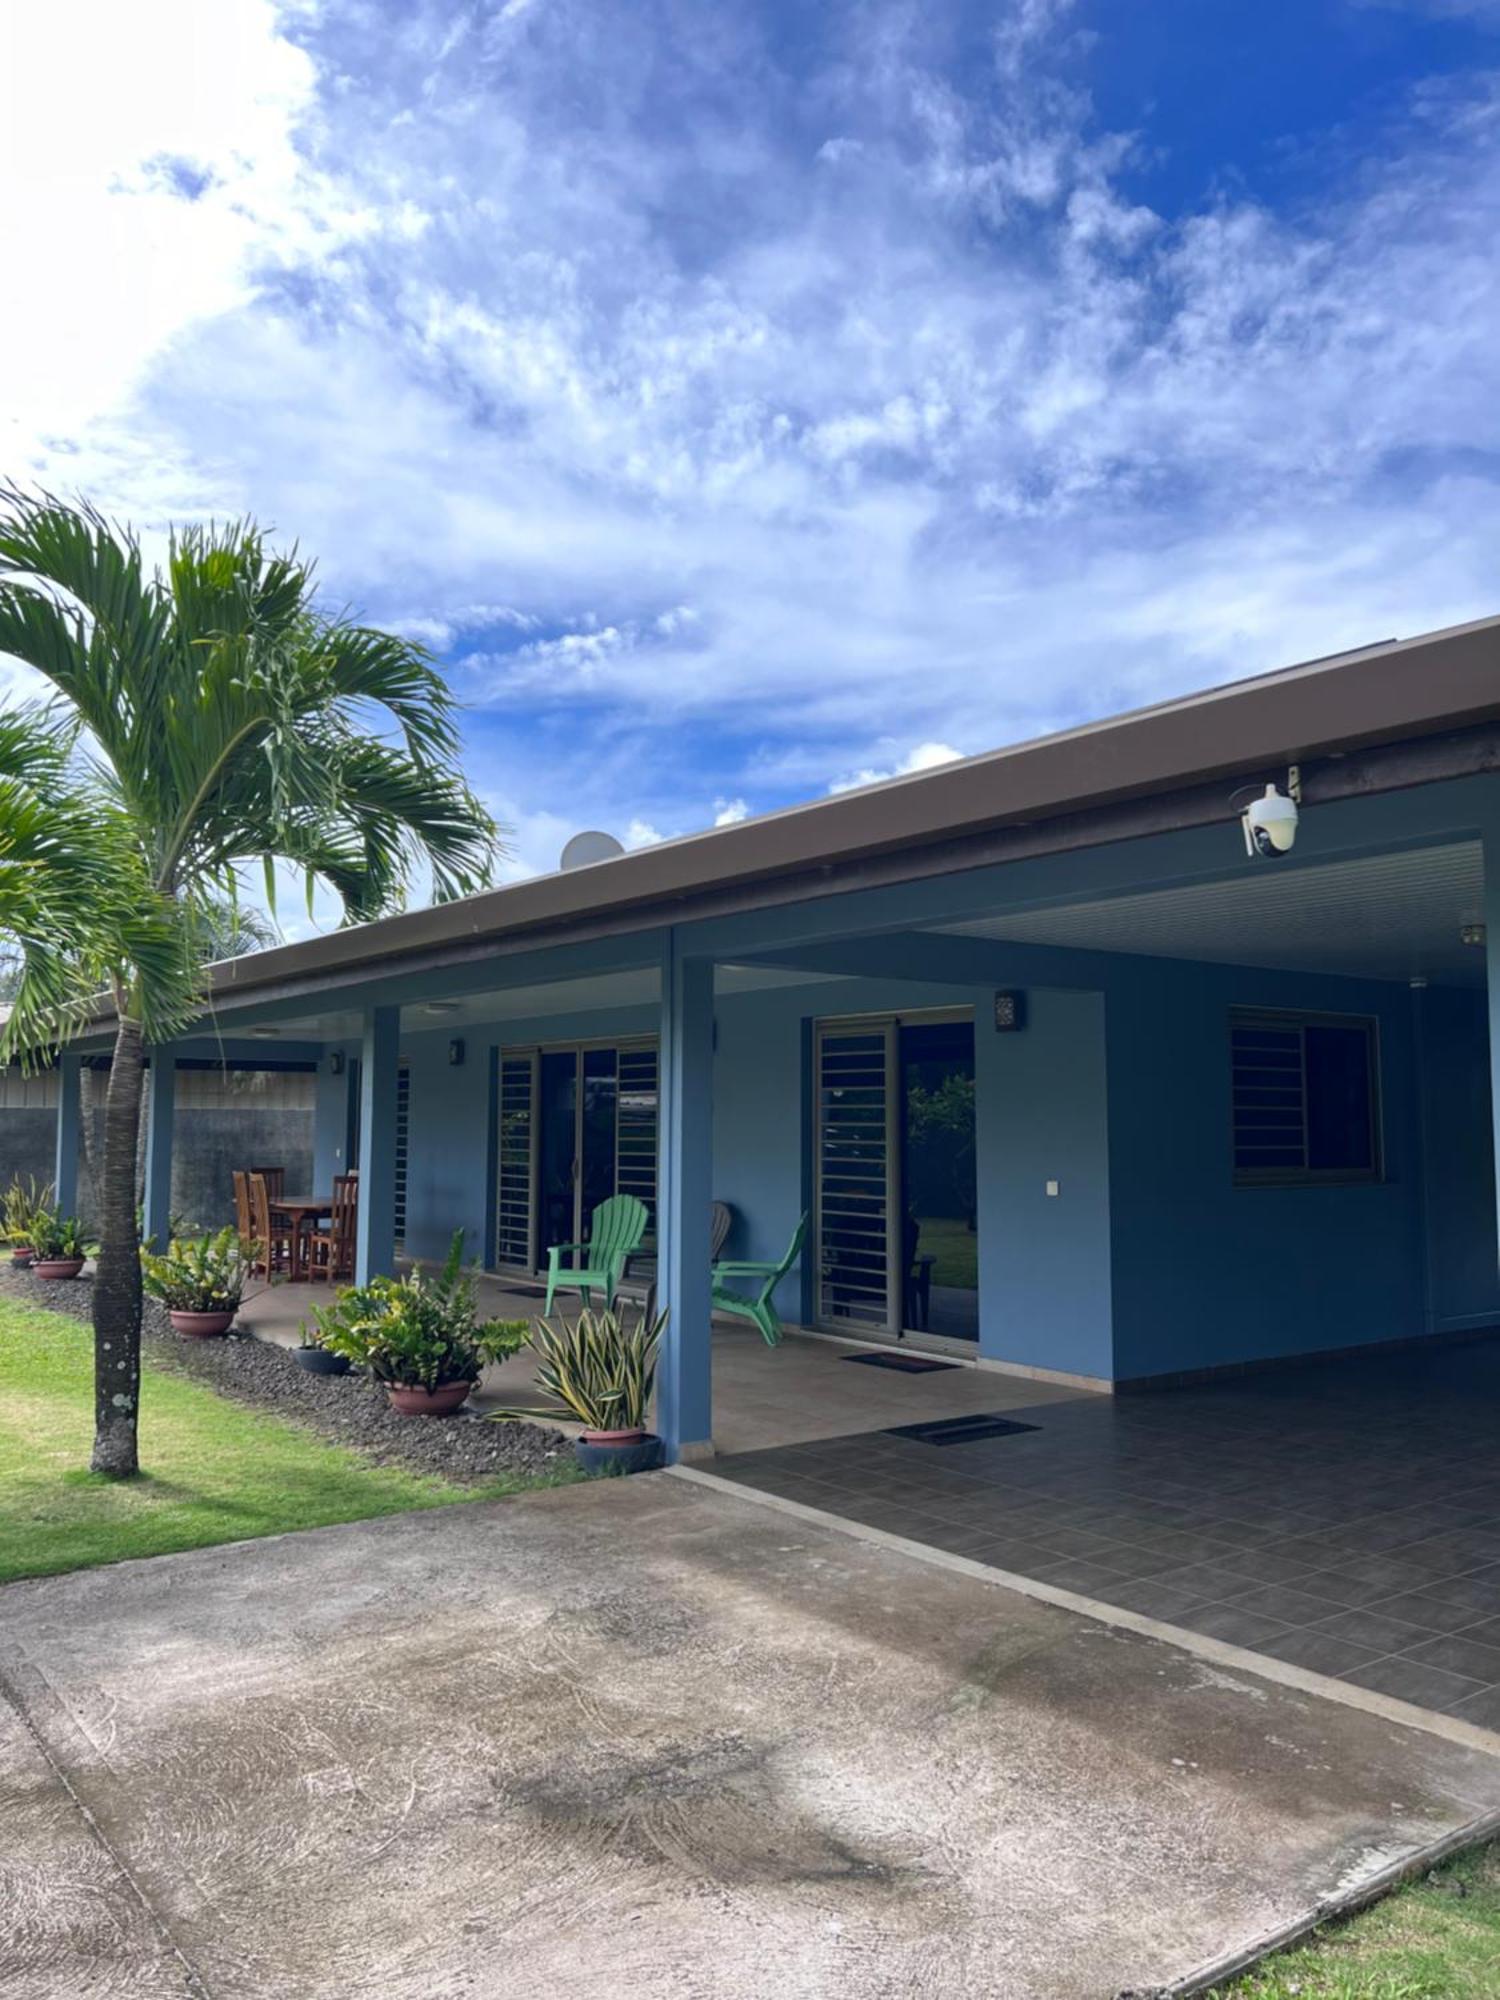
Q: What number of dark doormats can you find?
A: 3